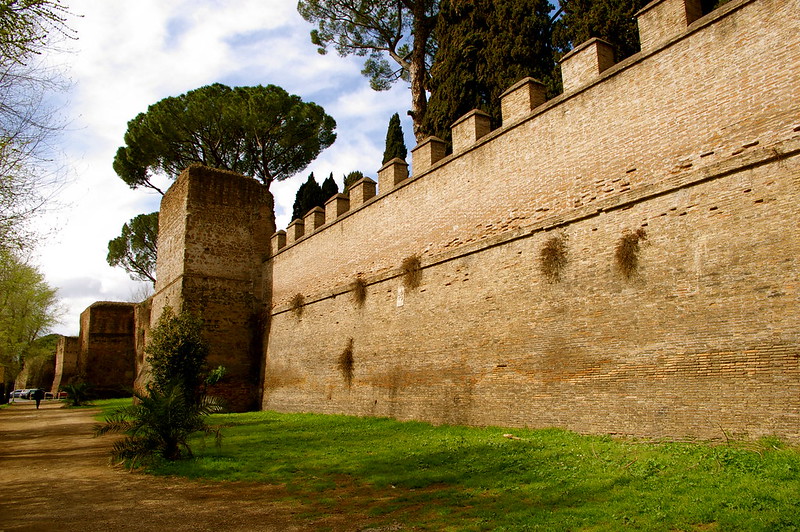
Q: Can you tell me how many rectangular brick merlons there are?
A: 11